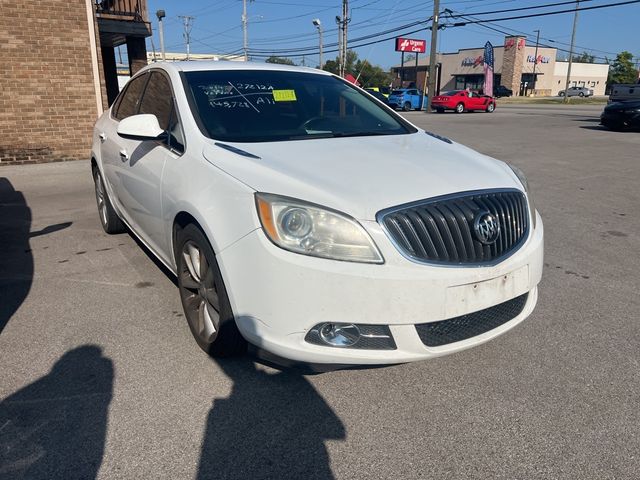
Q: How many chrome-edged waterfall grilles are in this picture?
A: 1